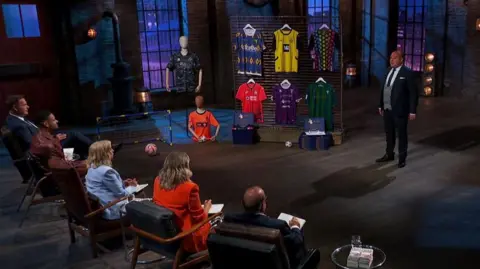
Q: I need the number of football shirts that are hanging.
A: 6